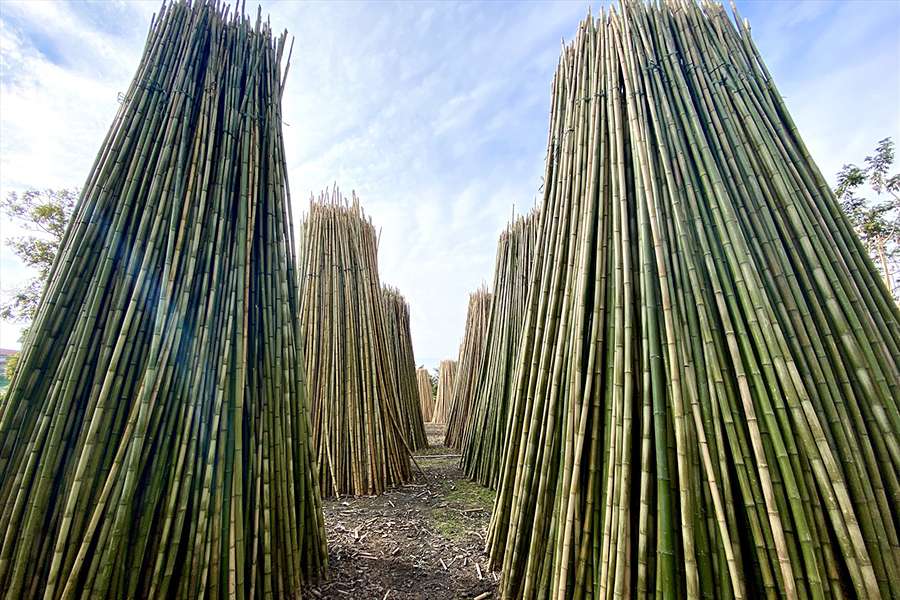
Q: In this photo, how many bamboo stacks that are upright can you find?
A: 8